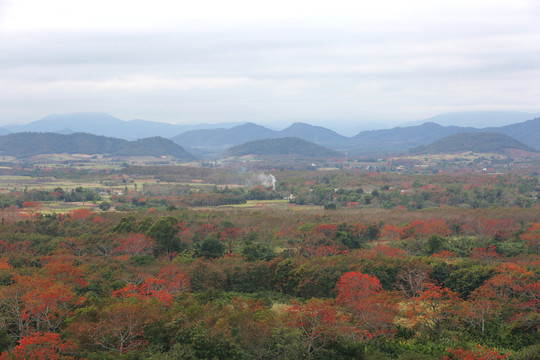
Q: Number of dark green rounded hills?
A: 3